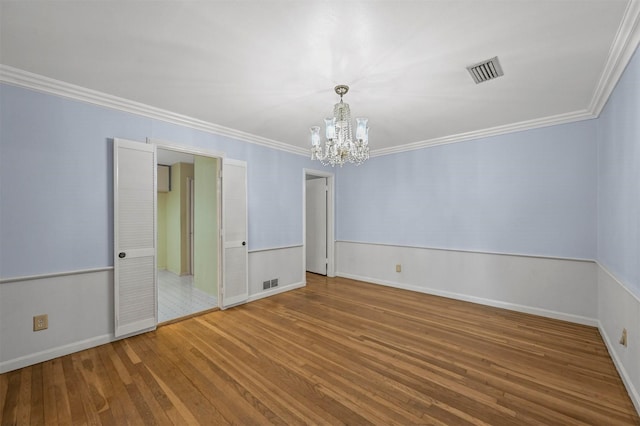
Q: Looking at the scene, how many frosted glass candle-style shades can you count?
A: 4